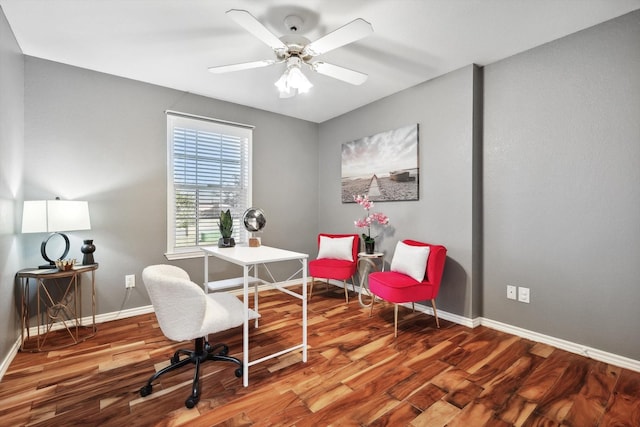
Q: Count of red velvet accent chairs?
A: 2